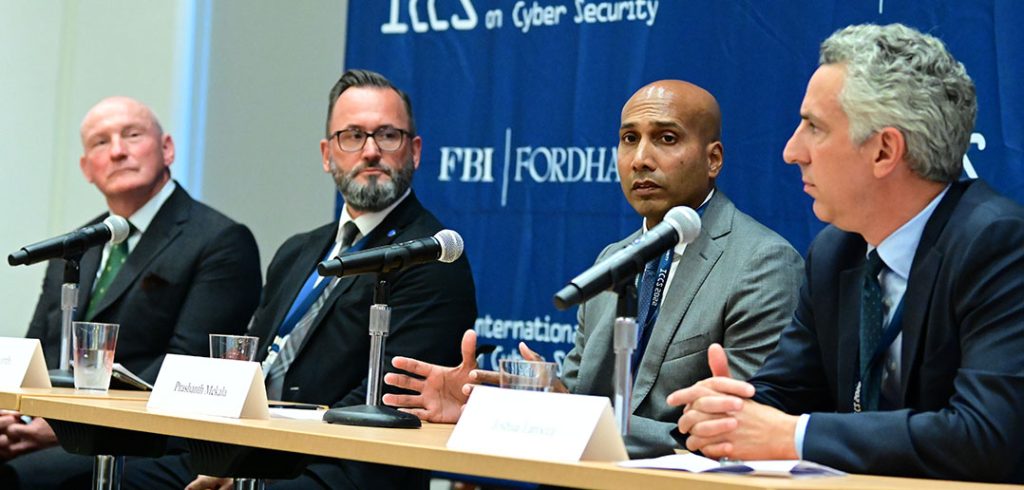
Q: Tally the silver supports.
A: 5